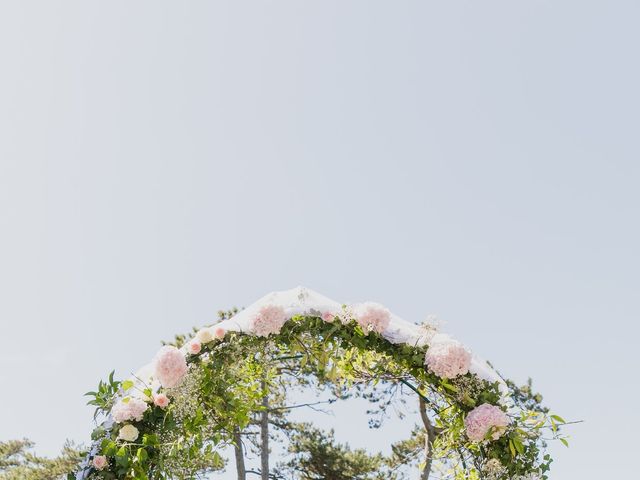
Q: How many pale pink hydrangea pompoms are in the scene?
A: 6